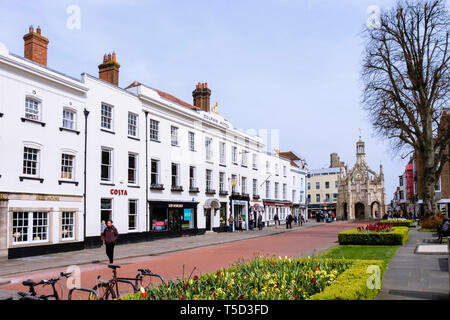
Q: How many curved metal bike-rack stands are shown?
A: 3